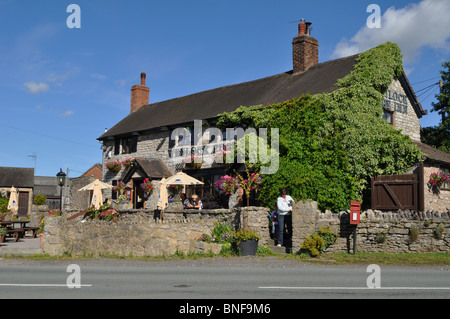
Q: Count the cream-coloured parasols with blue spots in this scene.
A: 5